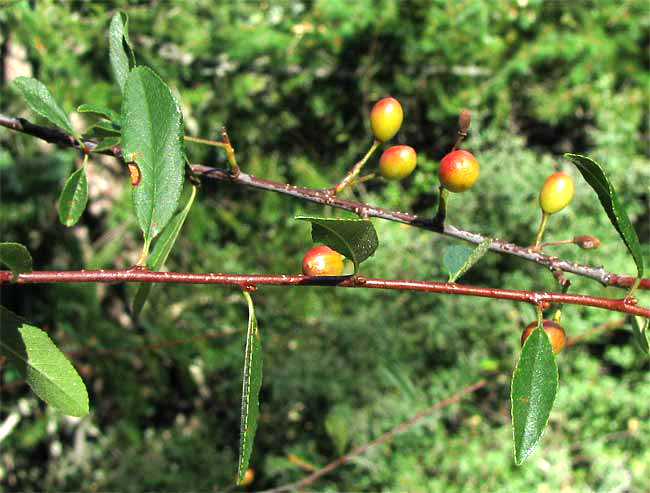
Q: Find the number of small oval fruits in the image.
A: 6